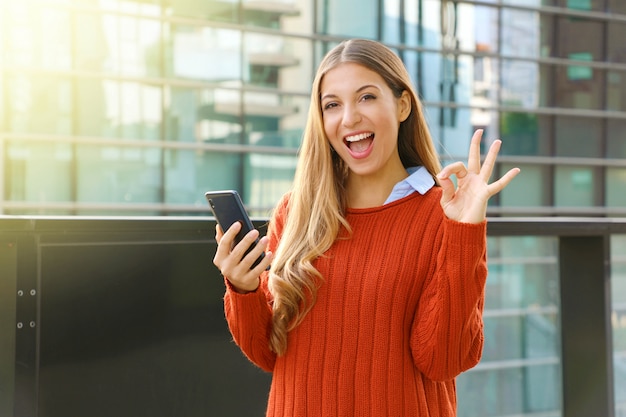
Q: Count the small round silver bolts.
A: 4